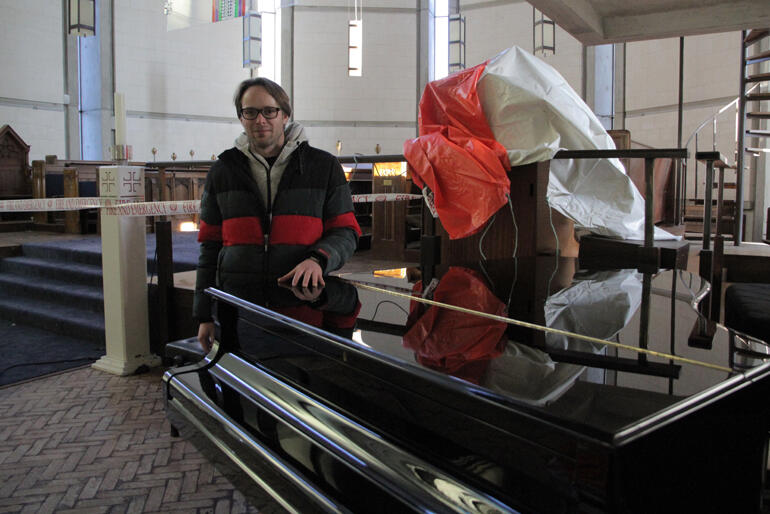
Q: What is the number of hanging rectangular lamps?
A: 5